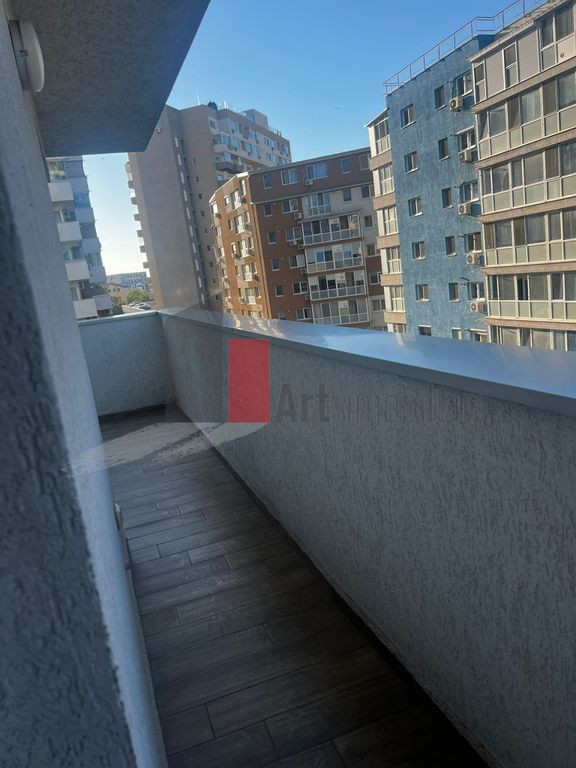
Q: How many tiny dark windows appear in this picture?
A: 9